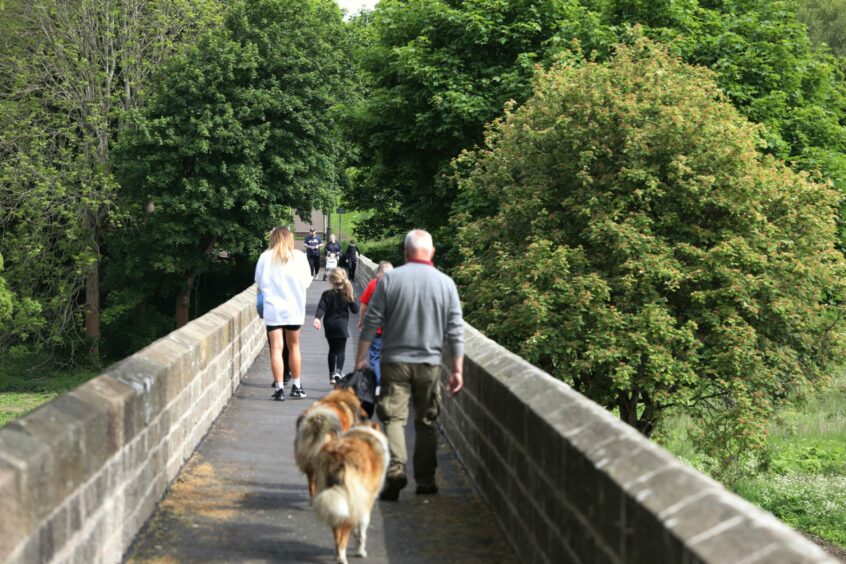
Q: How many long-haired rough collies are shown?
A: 2